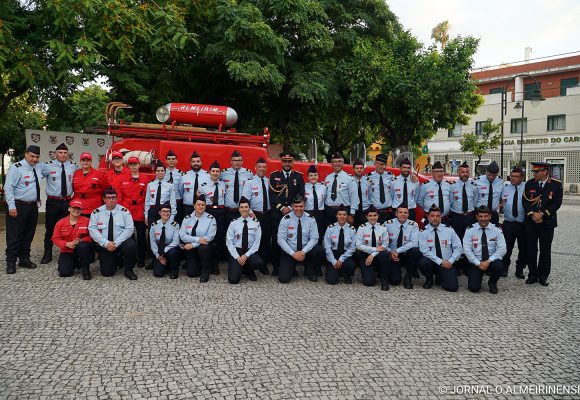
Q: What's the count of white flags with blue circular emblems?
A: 0